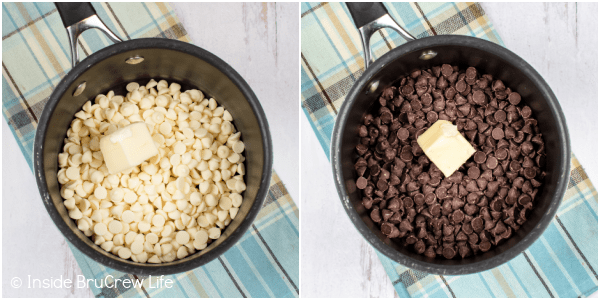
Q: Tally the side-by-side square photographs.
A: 2